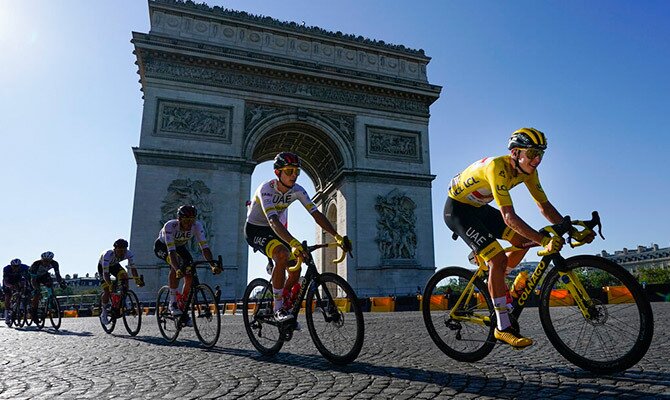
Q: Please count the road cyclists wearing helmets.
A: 6